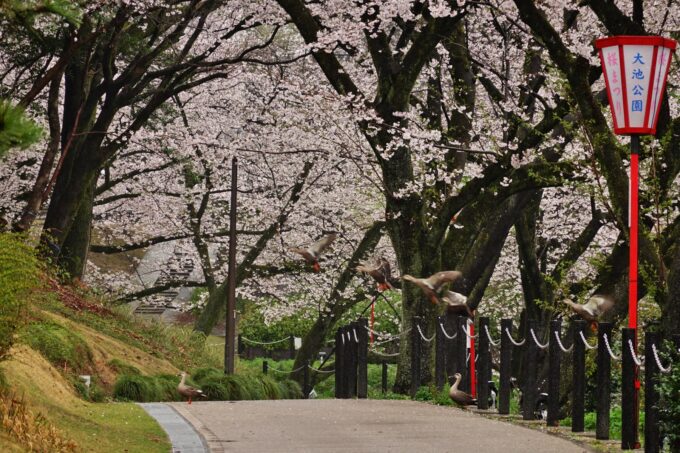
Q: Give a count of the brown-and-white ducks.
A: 7